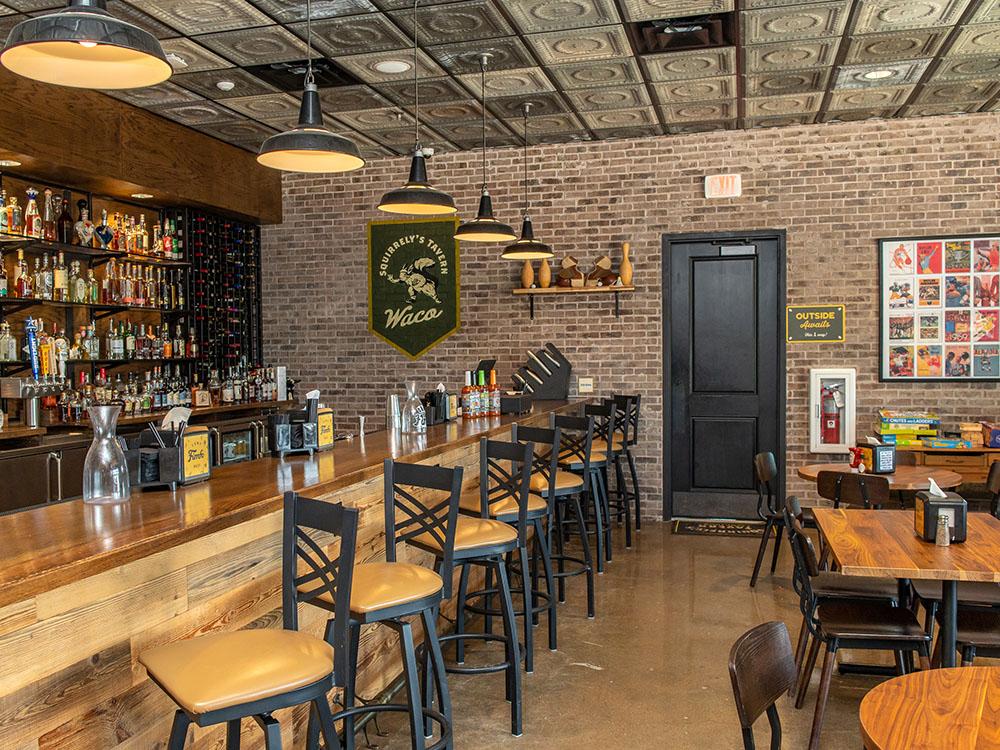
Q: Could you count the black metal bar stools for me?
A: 8